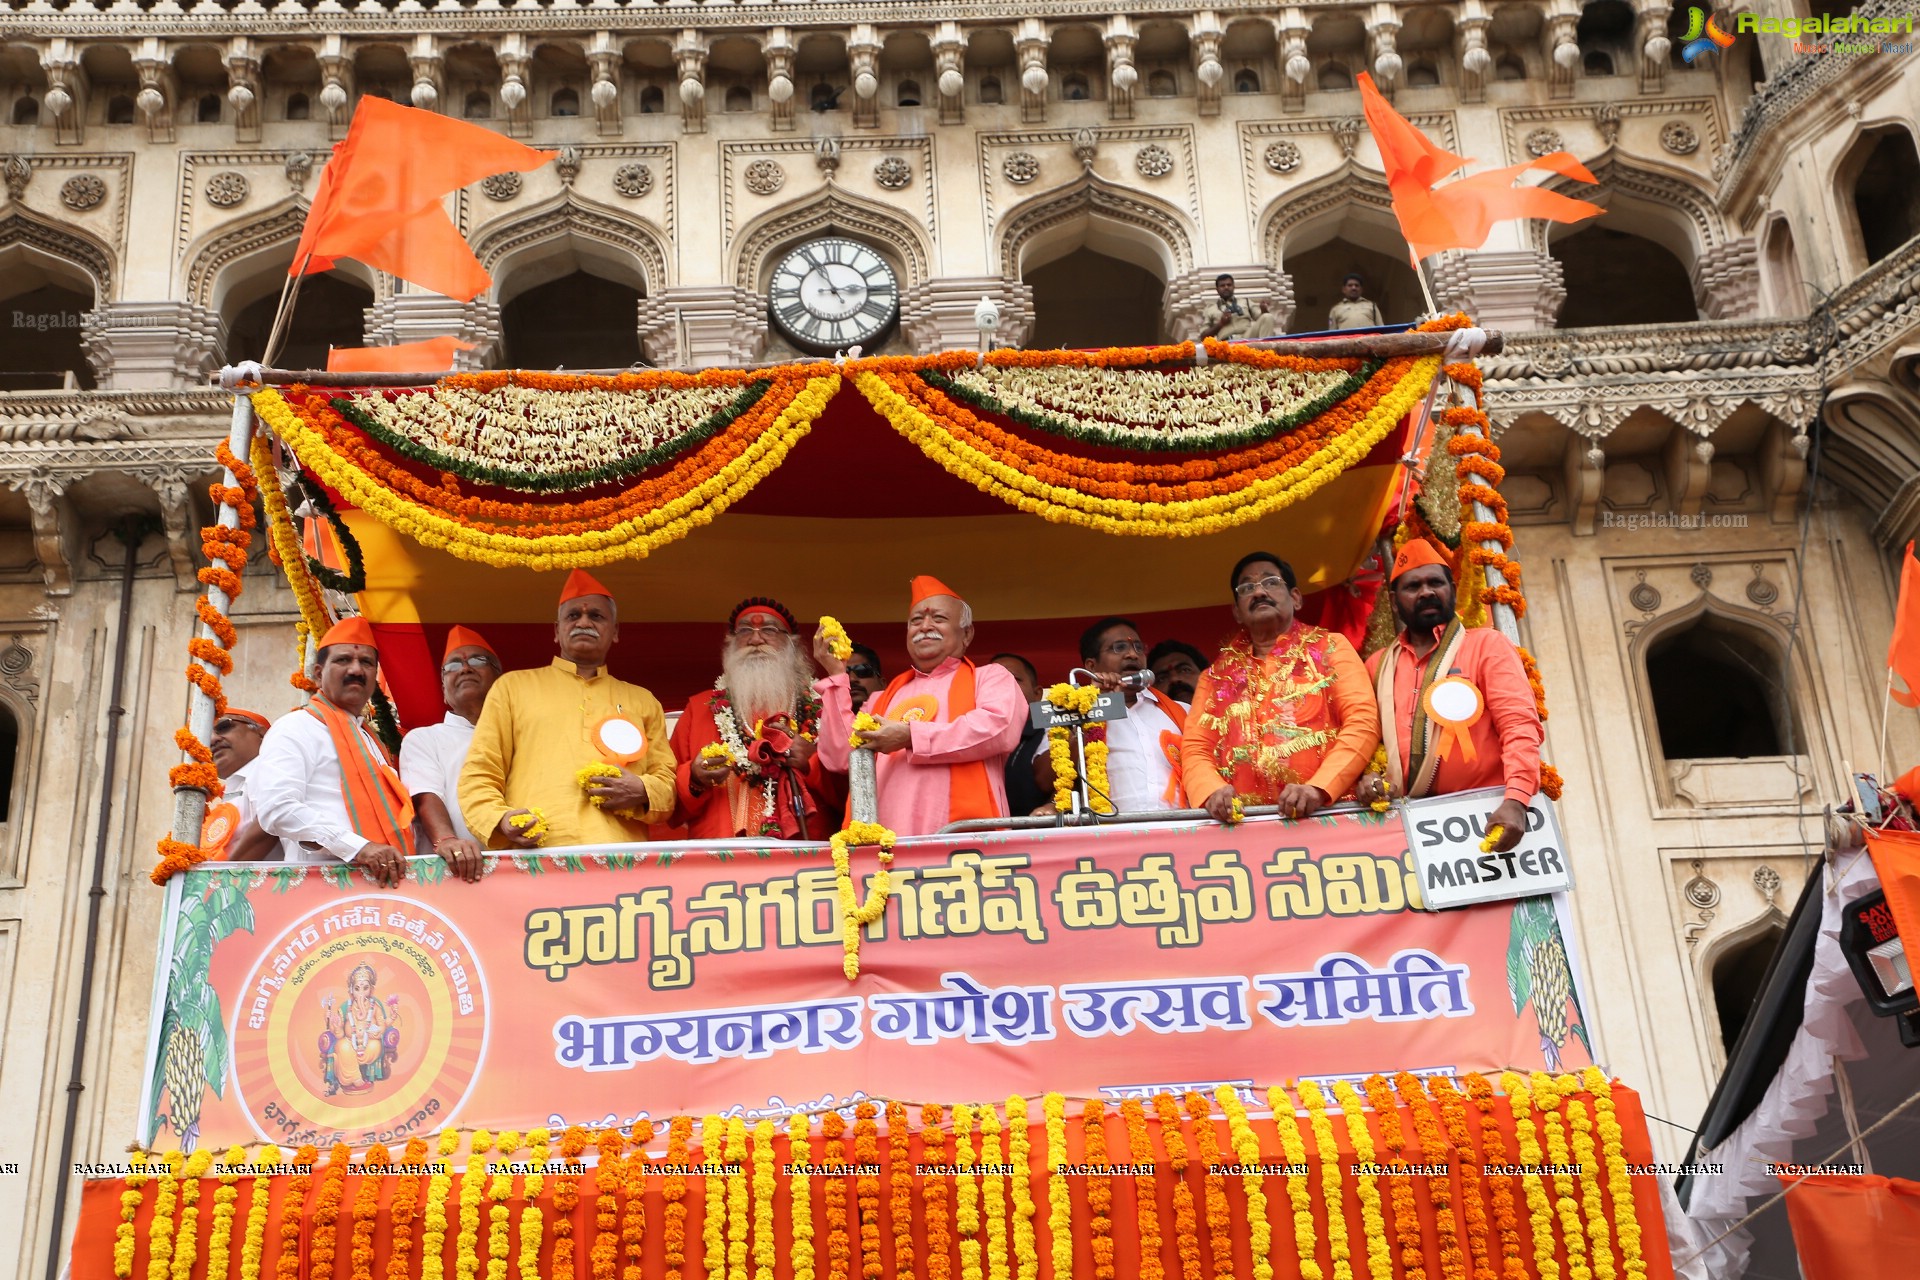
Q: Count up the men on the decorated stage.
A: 12